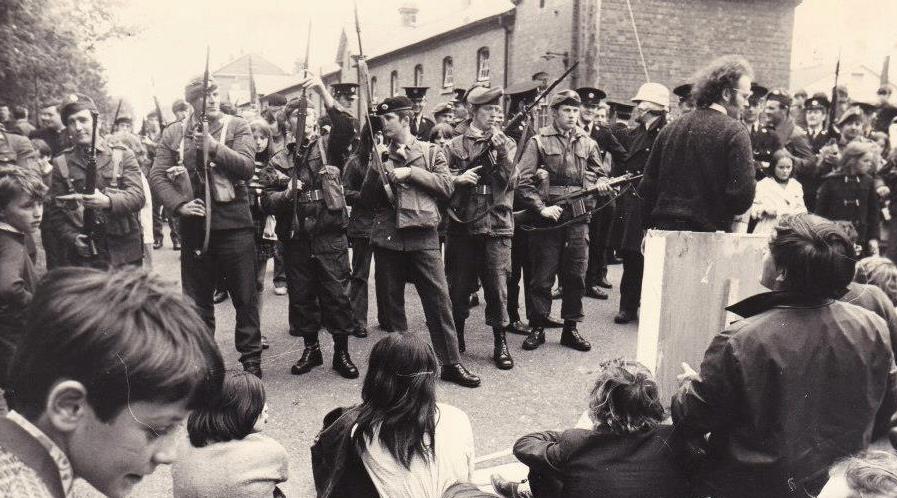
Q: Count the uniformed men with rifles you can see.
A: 6